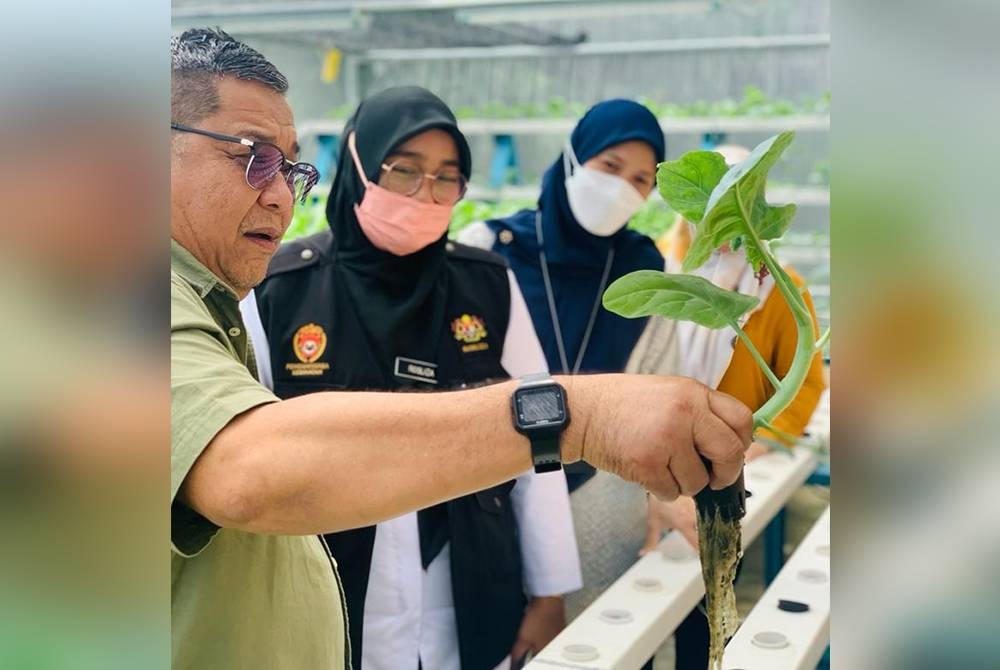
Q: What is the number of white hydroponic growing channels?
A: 2